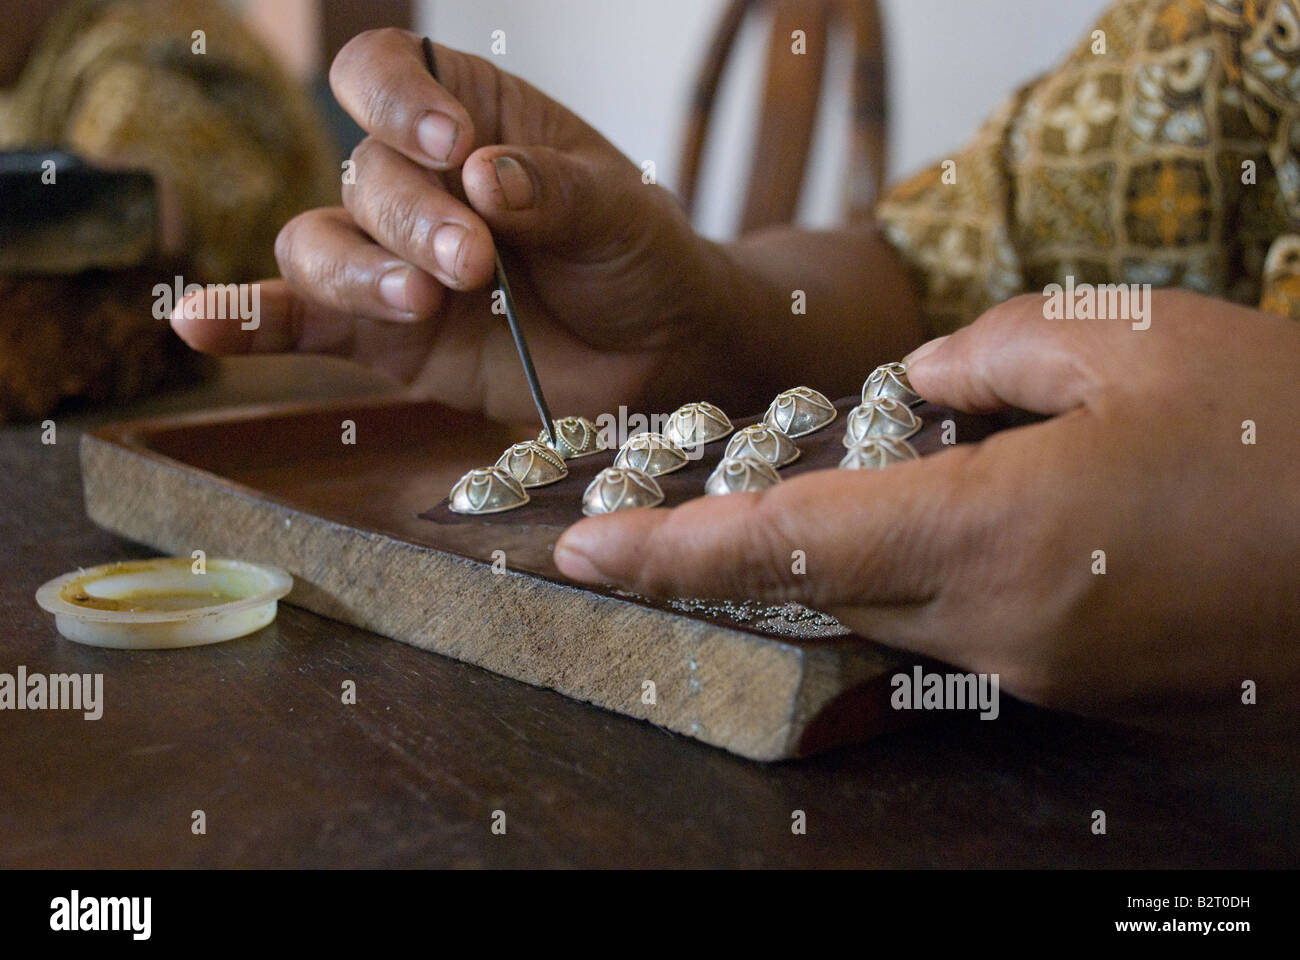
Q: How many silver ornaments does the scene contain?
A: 12